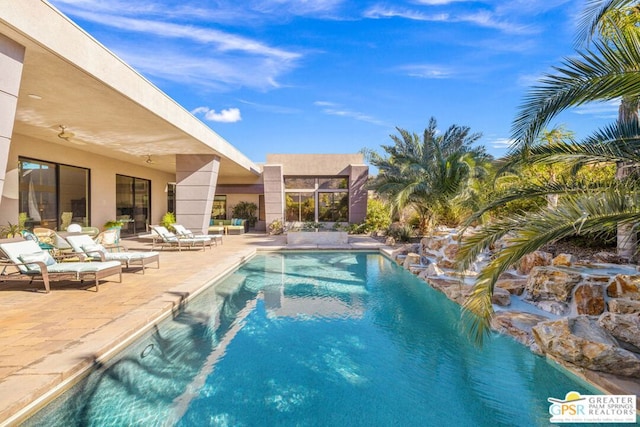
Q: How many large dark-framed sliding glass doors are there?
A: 2